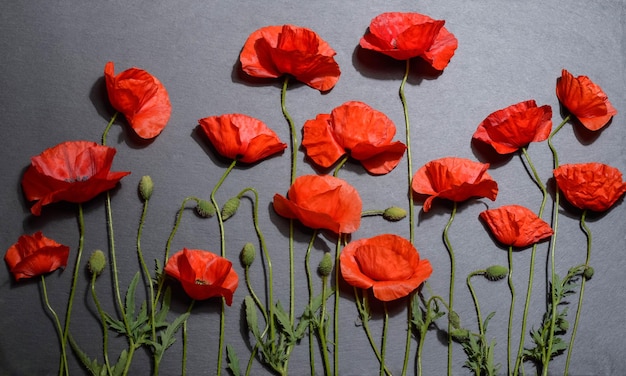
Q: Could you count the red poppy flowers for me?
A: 15